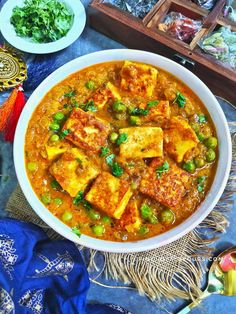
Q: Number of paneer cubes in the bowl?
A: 11